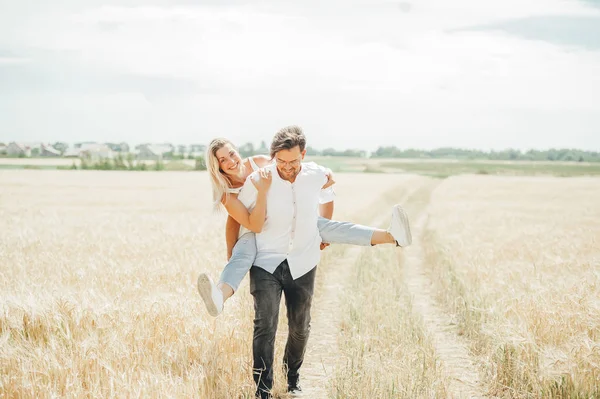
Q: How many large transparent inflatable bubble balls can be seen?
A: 0